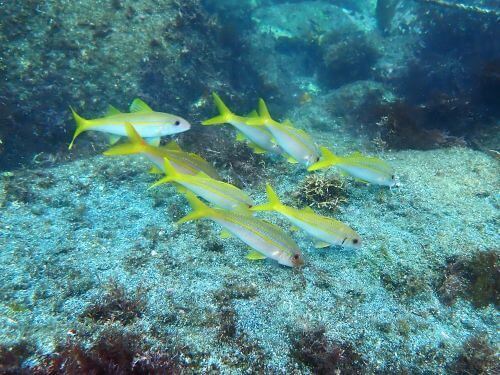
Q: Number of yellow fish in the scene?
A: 8